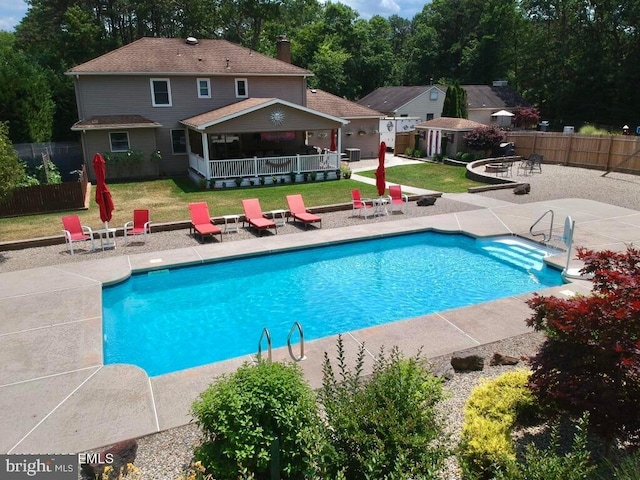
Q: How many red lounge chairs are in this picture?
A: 3